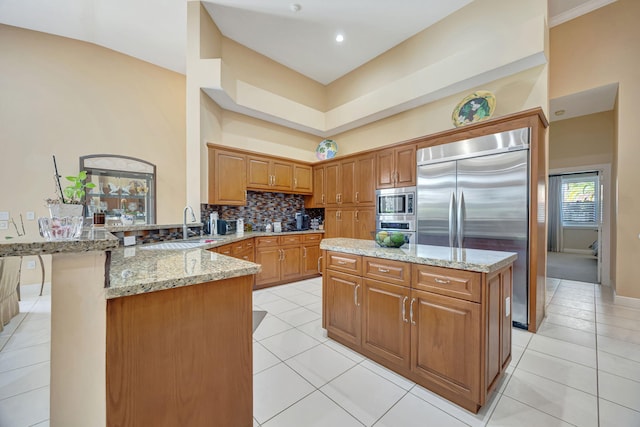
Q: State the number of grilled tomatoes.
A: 0